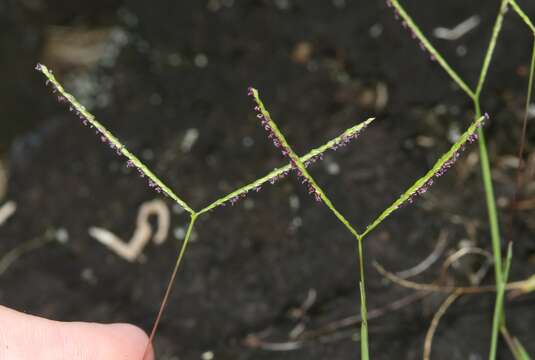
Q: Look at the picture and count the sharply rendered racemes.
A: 4